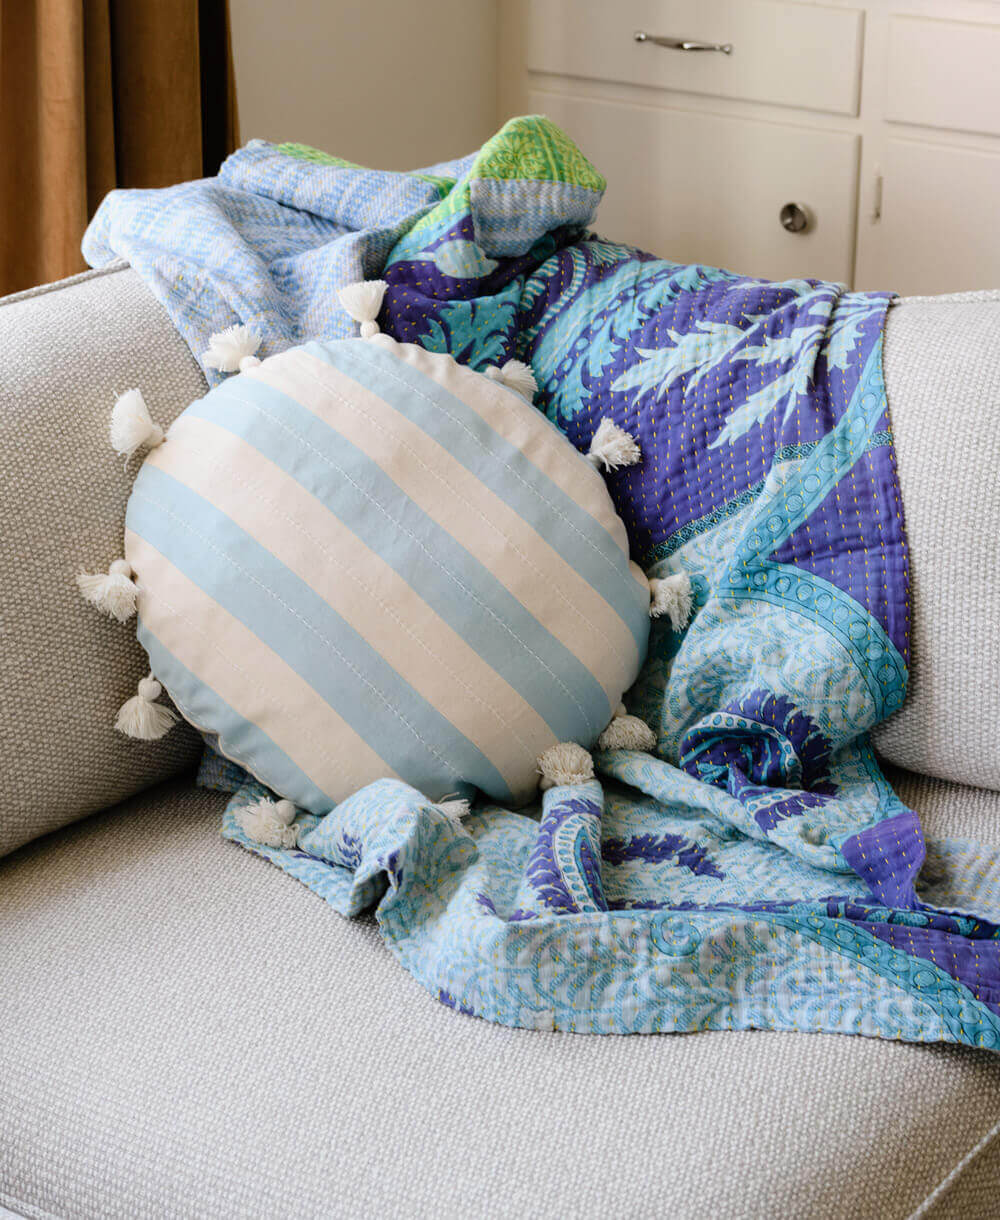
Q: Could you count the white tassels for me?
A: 12